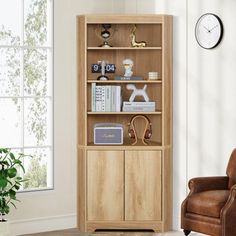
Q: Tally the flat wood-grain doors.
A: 2